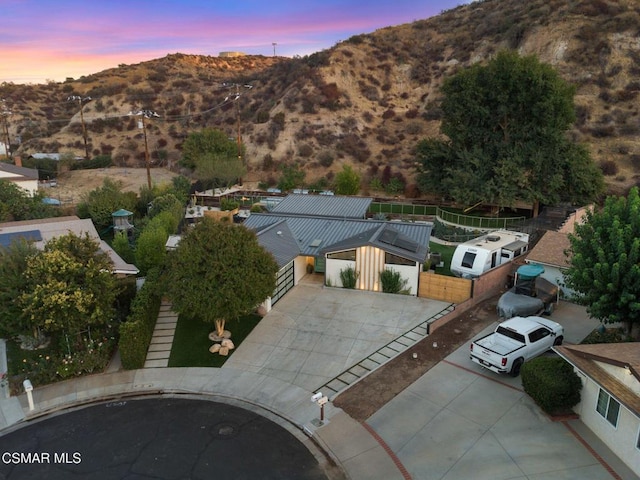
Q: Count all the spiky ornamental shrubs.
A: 2